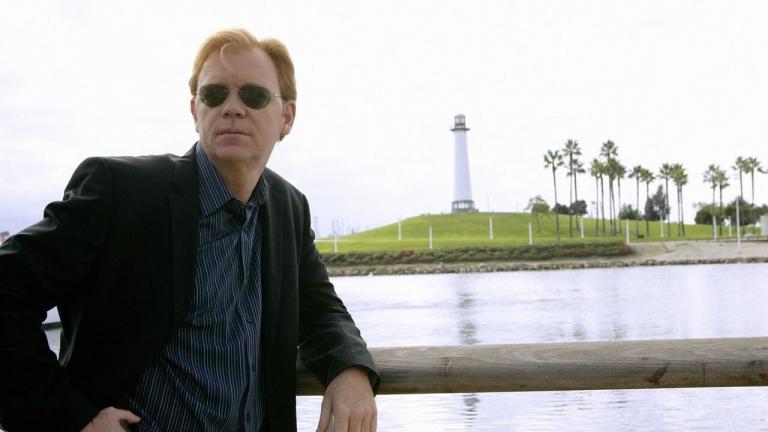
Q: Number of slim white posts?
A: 11